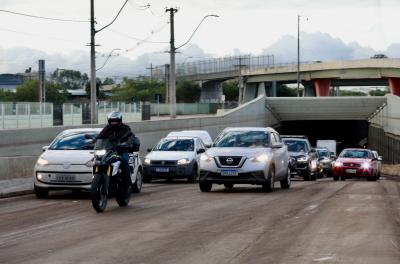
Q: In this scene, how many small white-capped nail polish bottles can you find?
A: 0